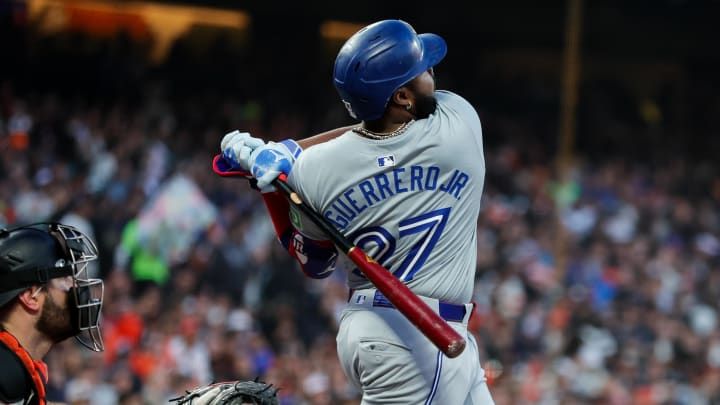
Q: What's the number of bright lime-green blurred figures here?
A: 1